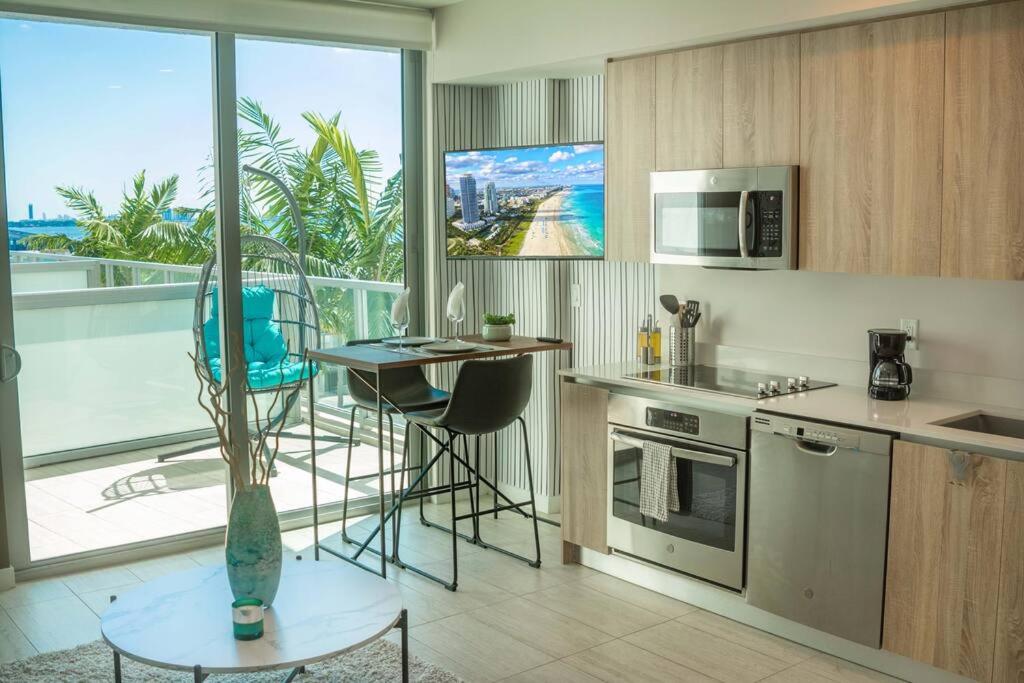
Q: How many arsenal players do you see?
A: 0